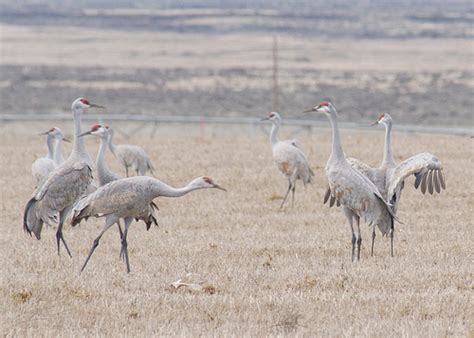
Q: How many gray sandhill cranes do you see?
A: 9